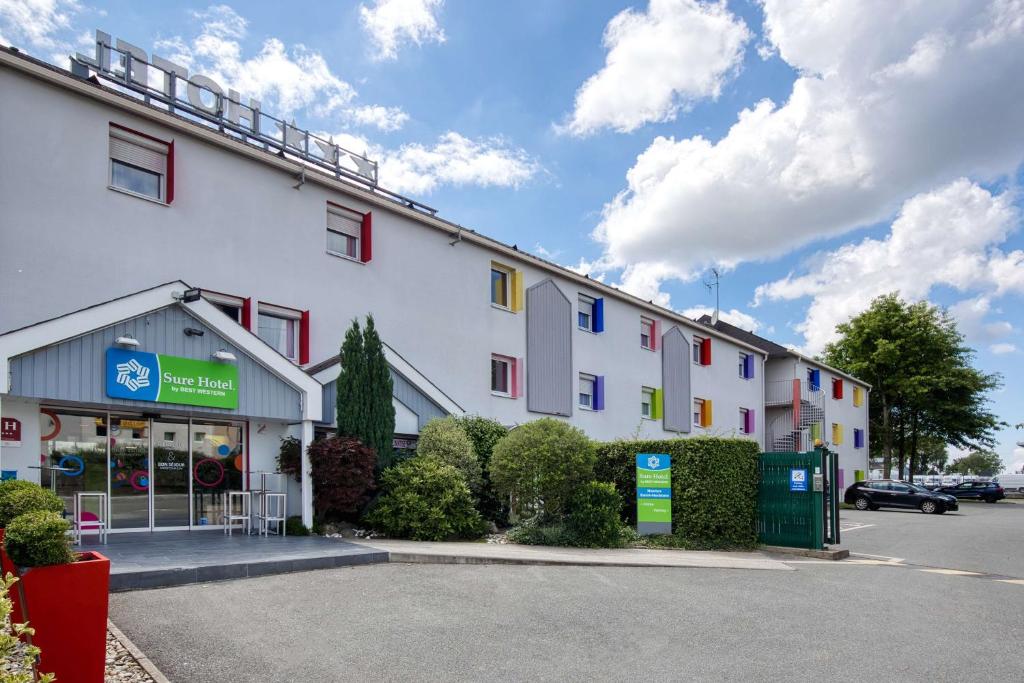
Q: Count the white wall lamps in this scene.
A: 2